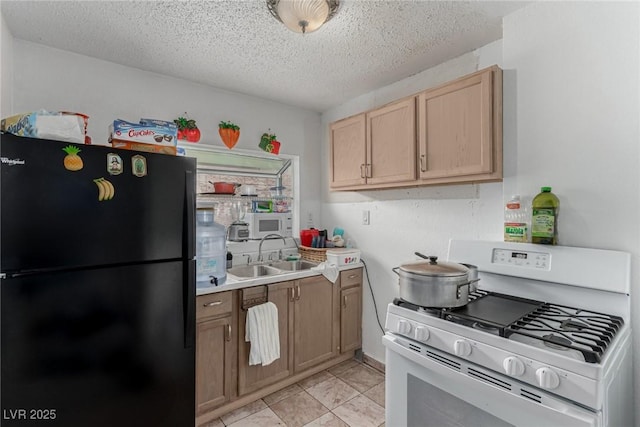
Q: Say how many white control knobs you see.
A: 5